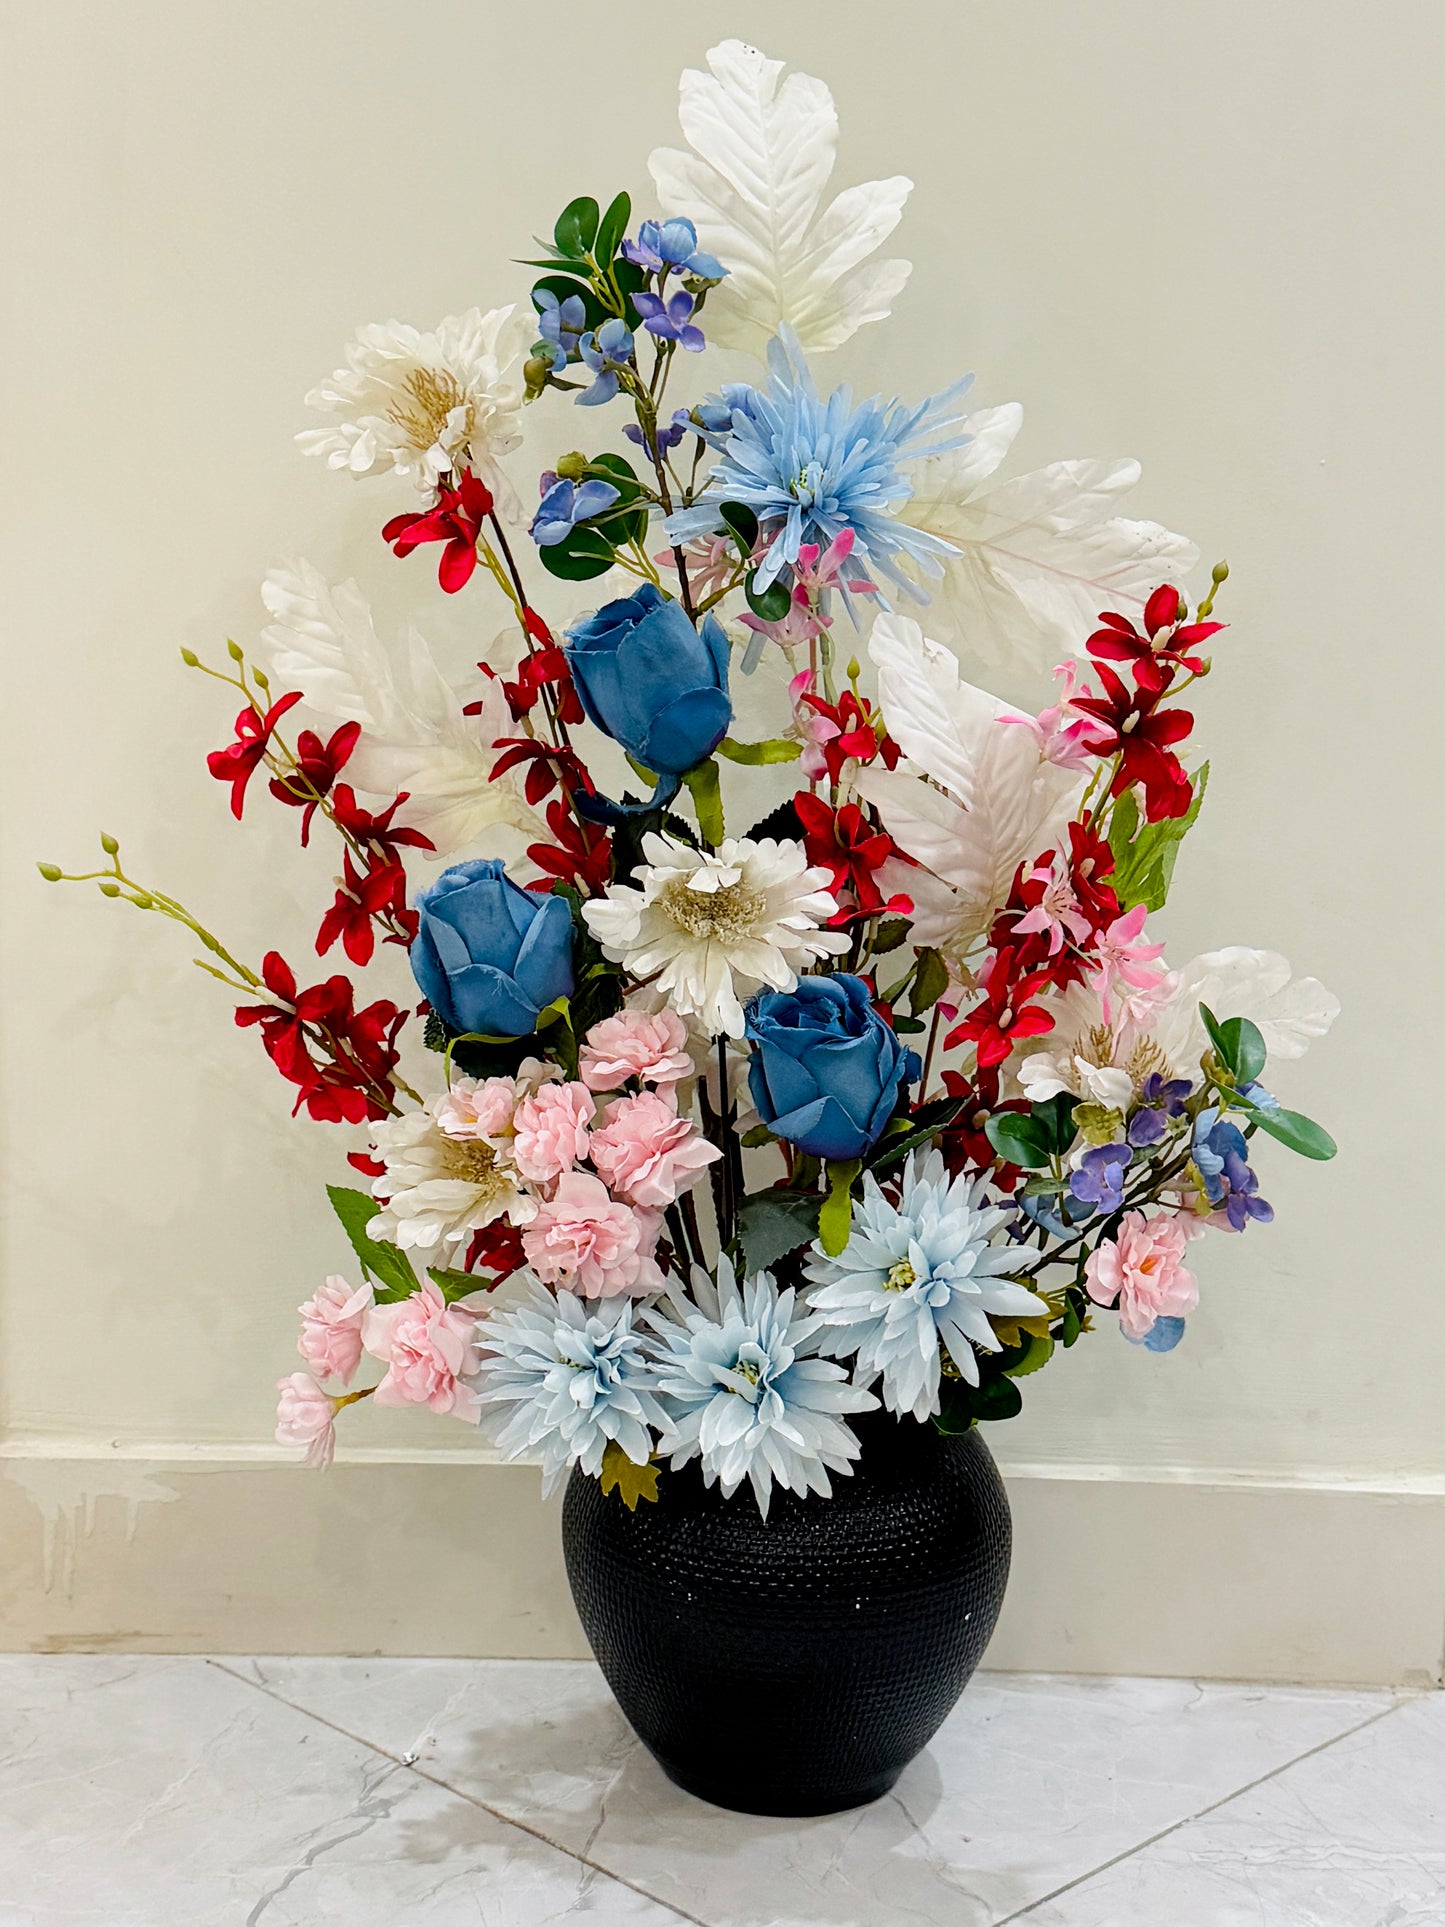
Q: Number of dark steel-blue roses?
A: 3